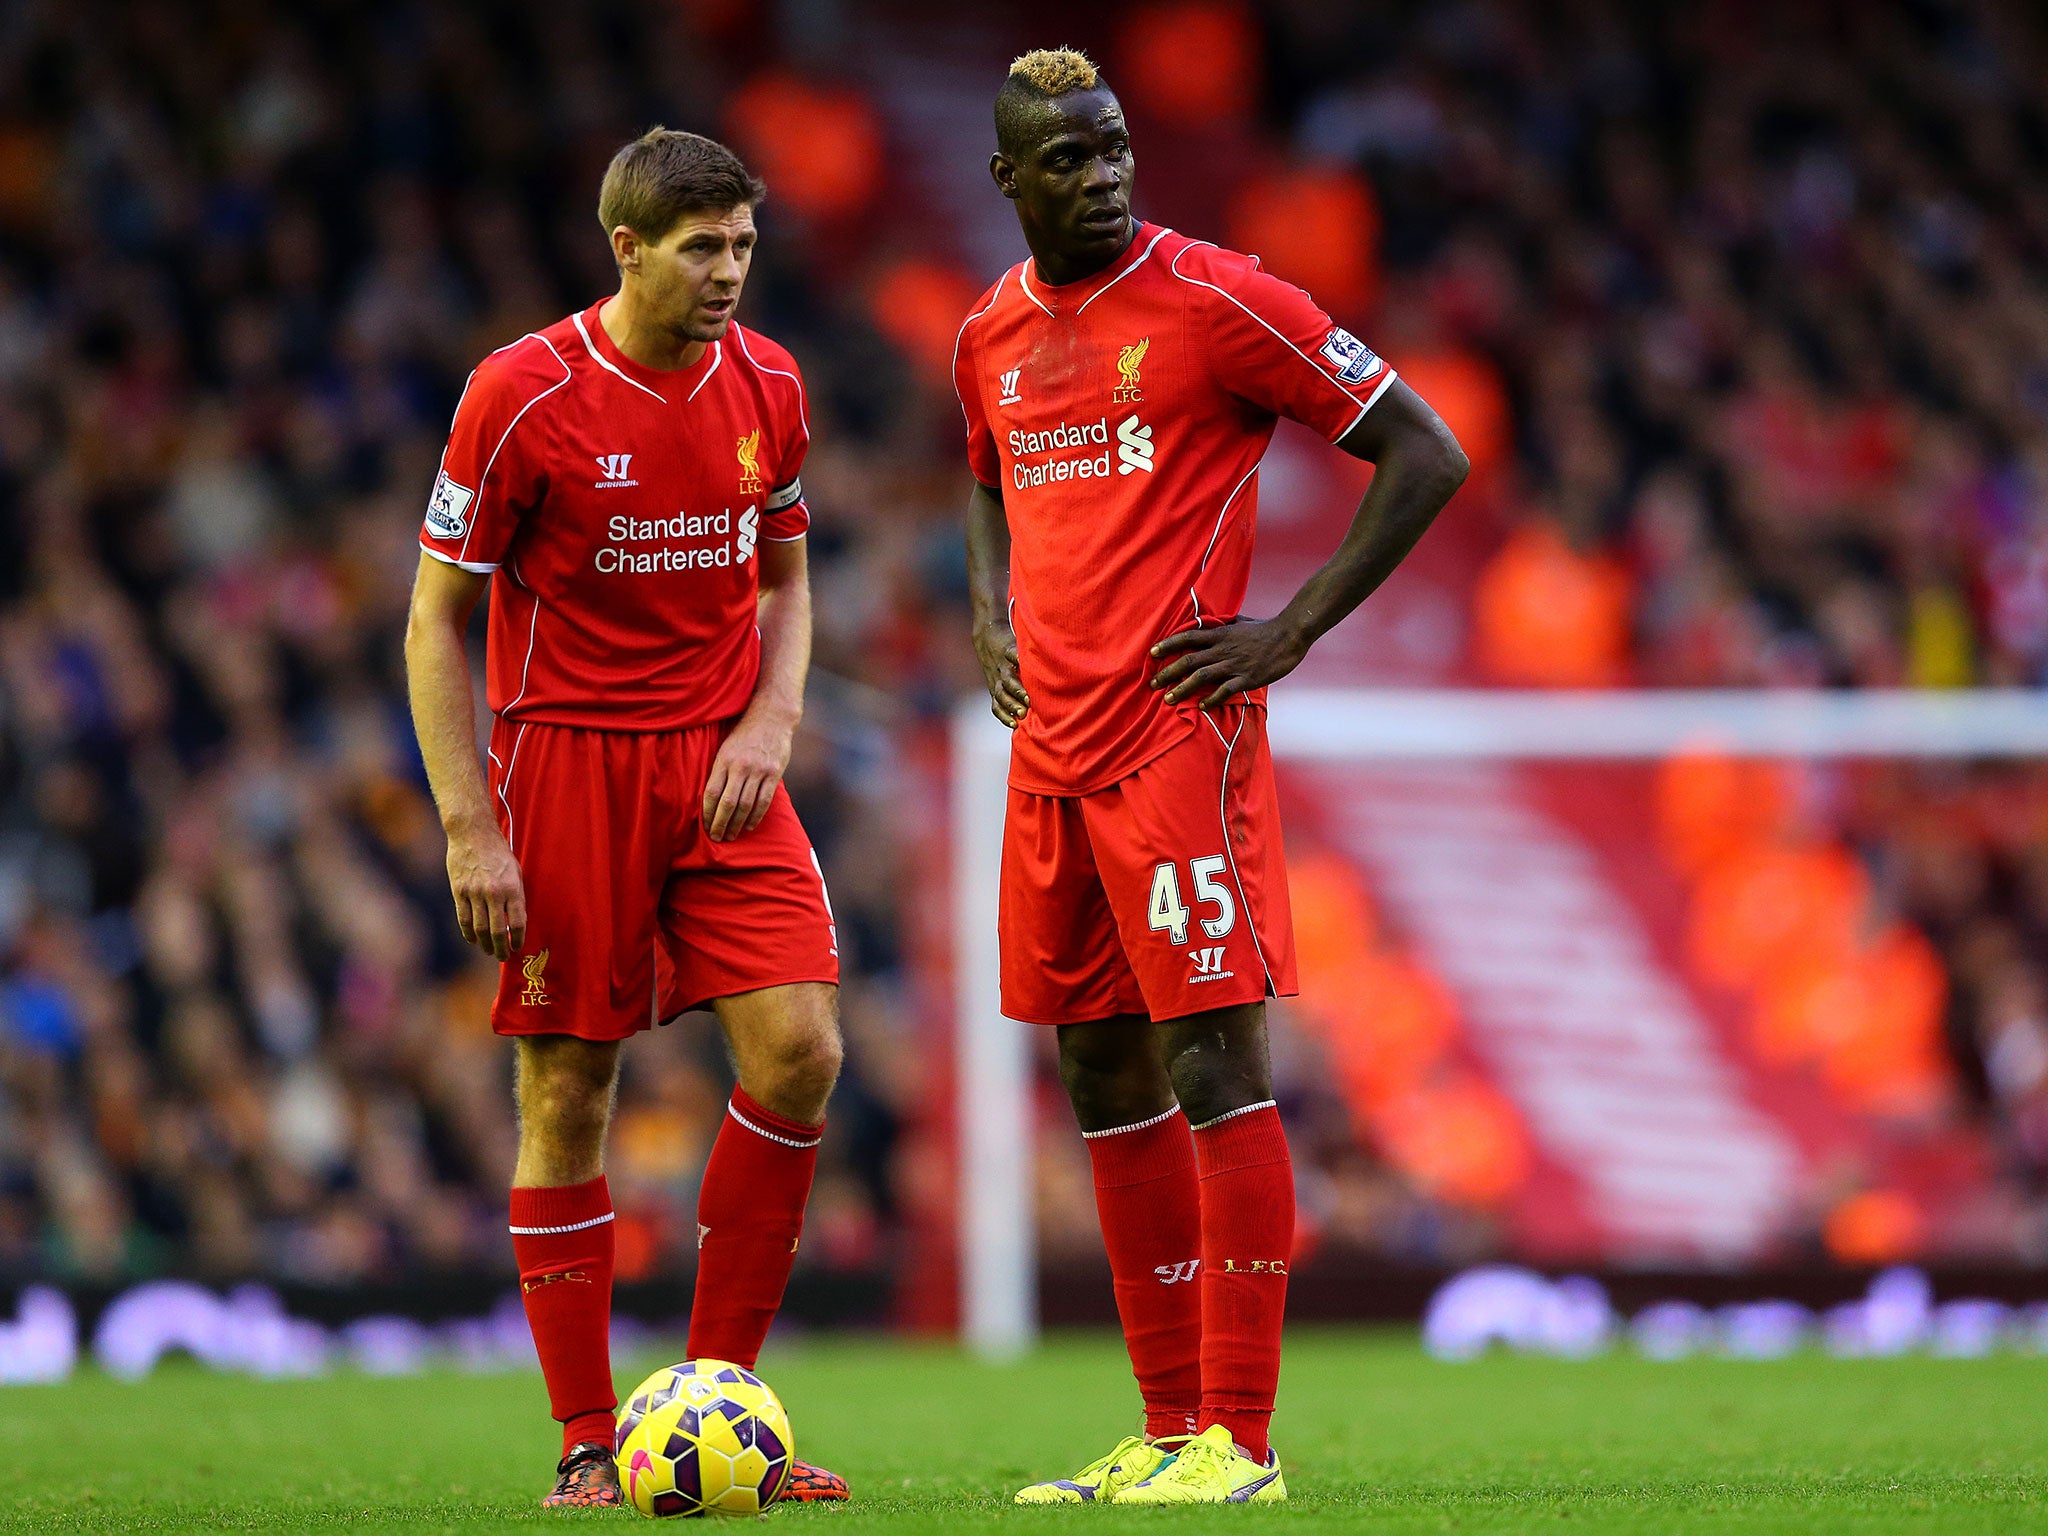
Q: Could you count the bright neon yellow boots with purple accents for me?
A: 2